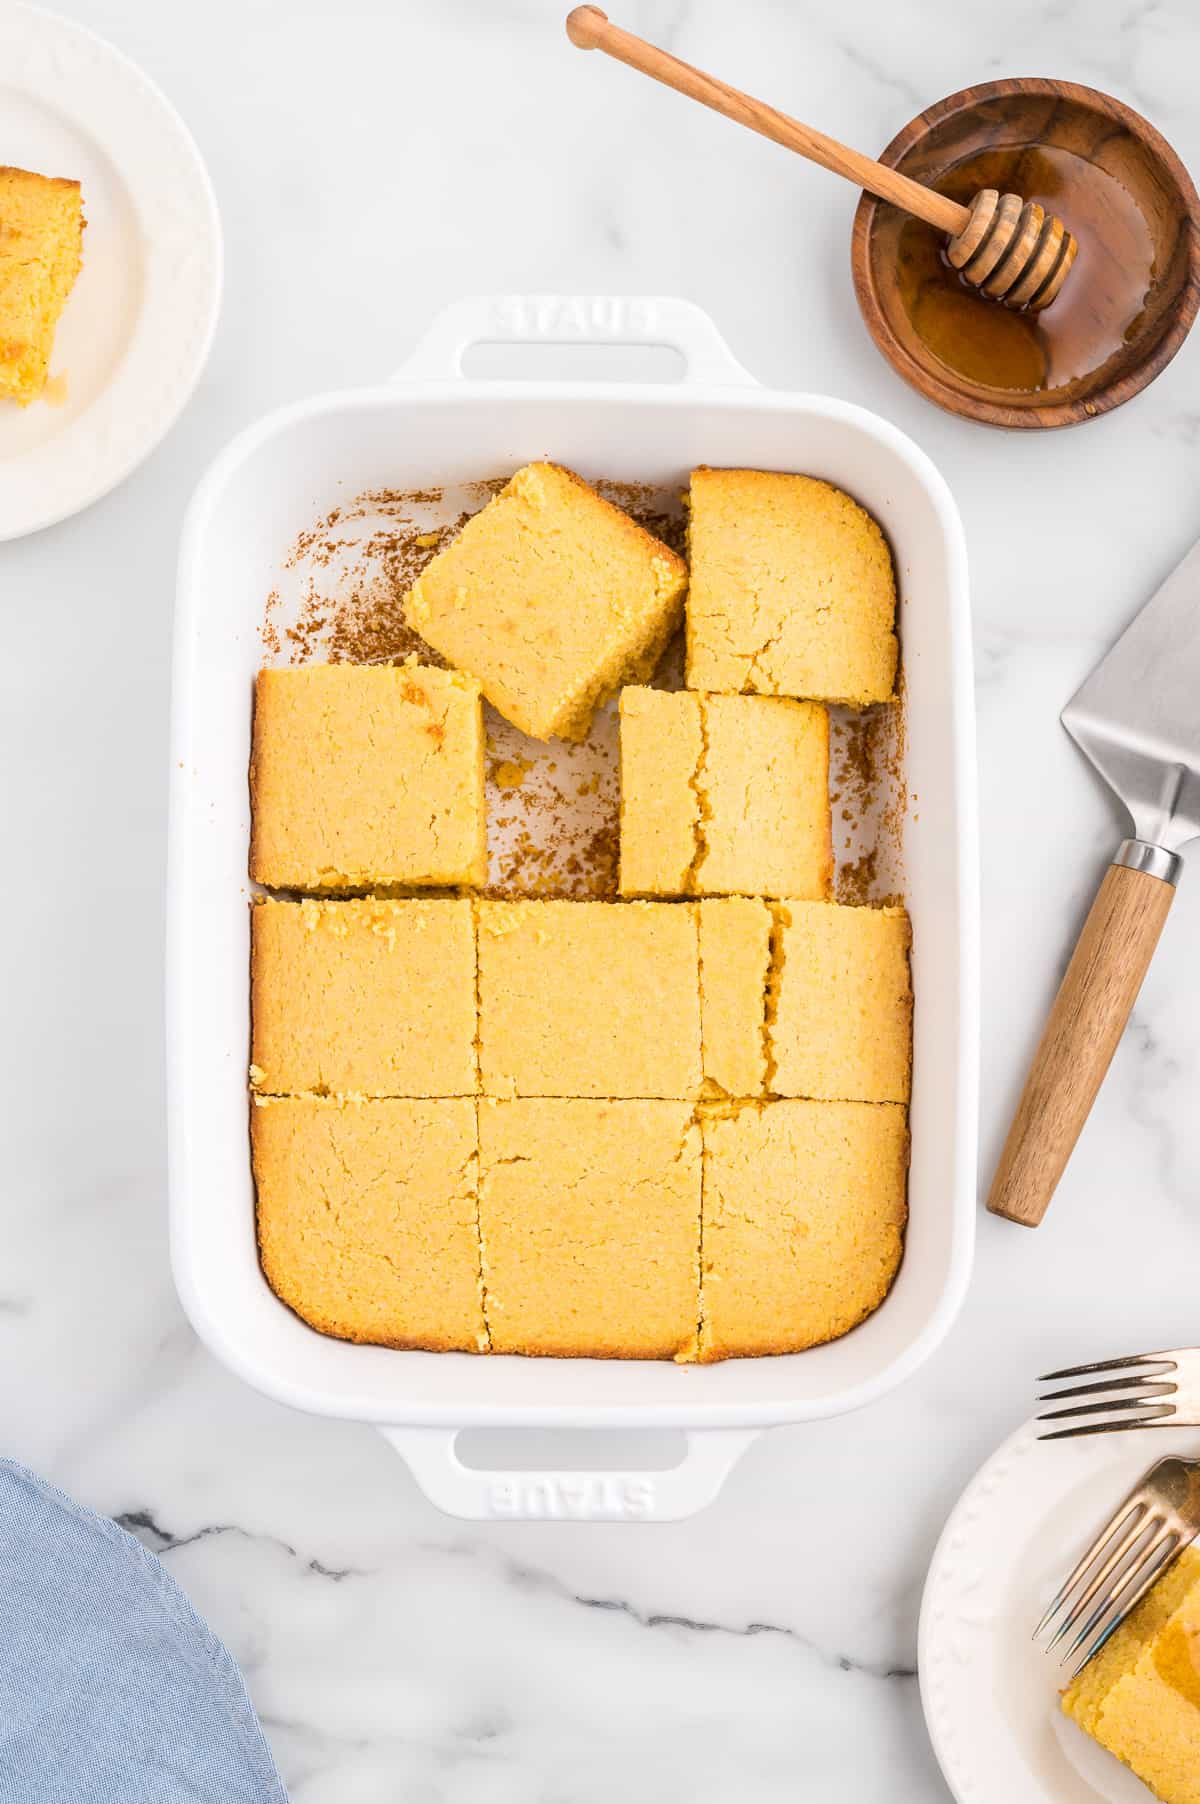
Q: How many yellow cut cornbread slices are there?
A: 12